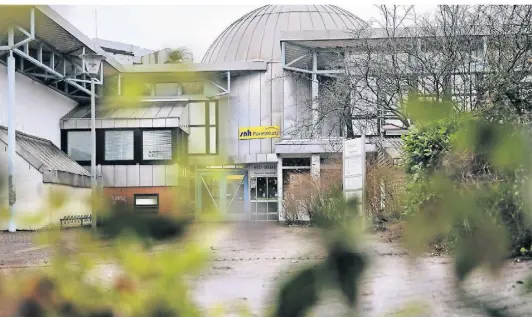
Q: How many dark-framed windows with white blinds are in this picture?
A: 3